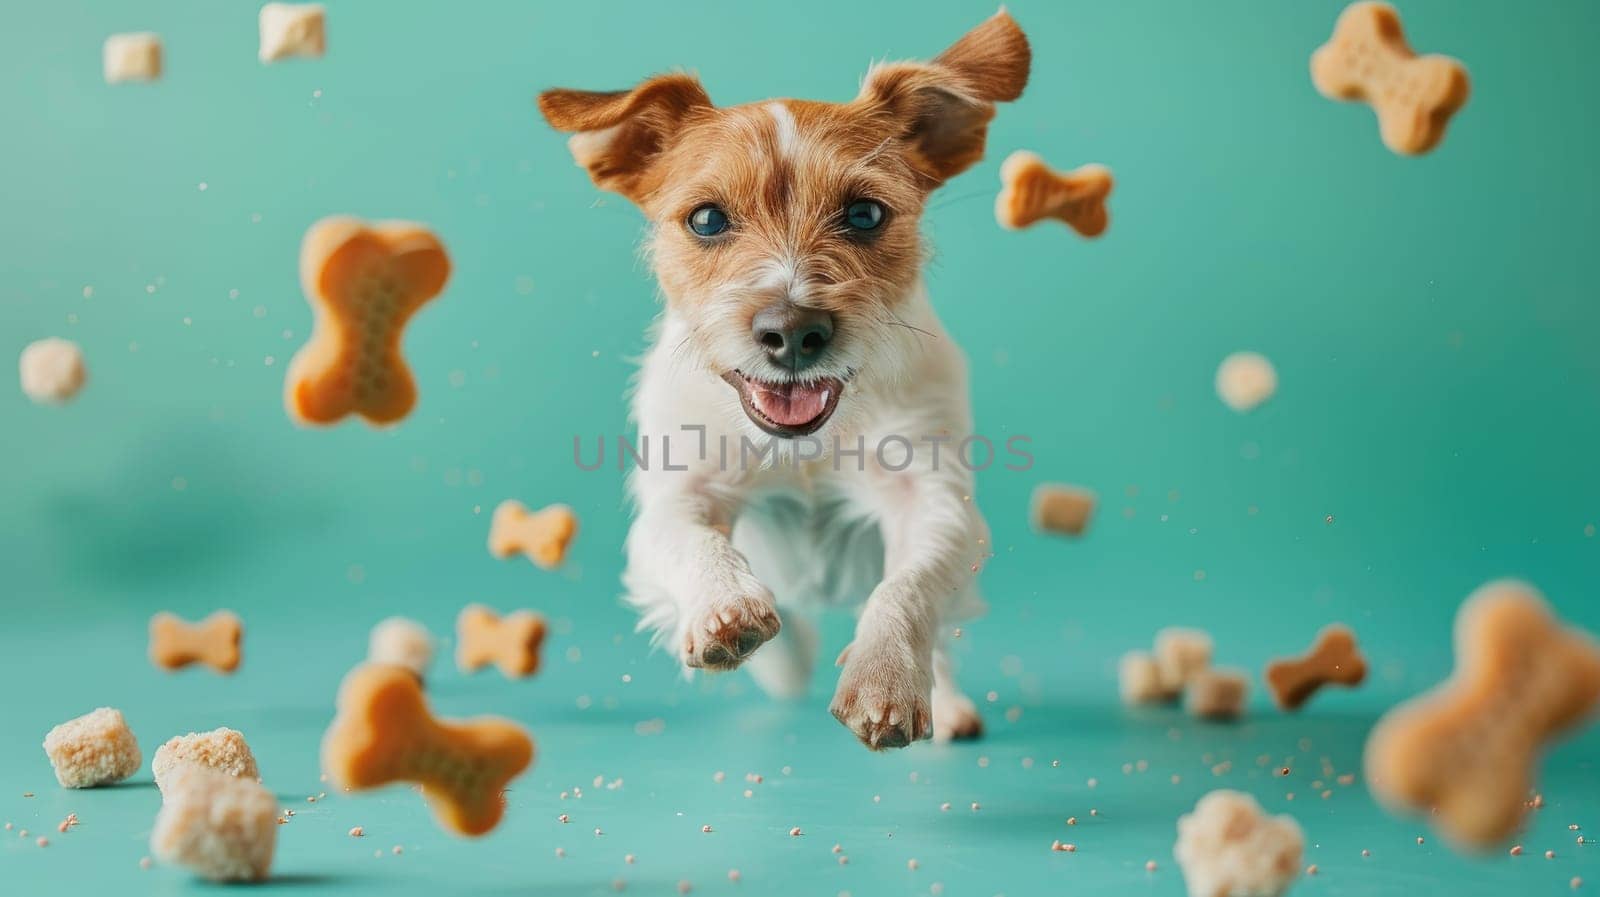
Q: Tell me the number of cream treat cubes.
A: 13